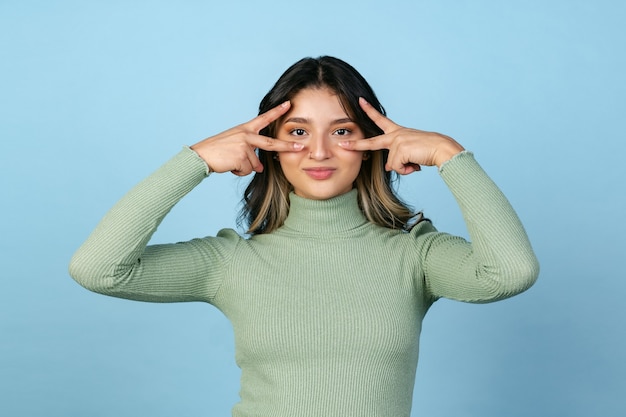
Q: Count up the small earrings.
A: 2